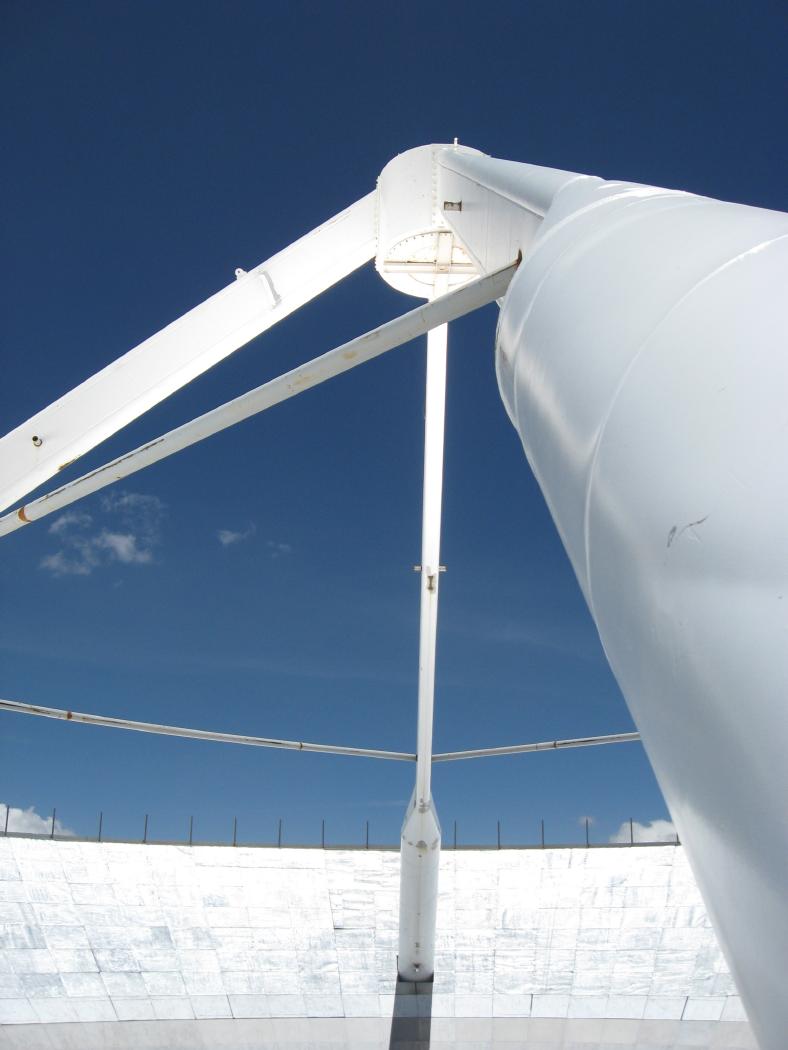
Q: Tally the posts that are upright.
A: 15